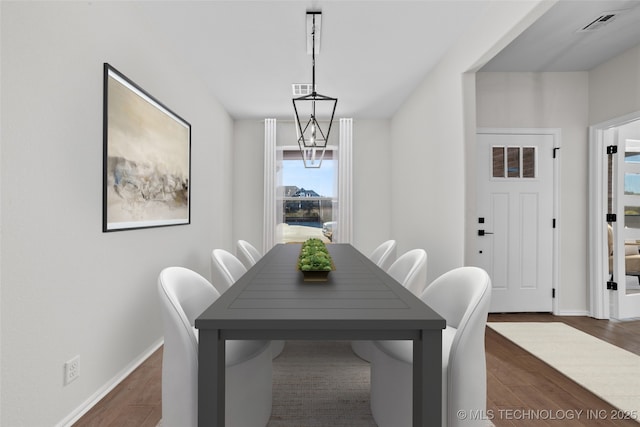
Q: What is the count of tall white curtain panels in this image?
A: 2